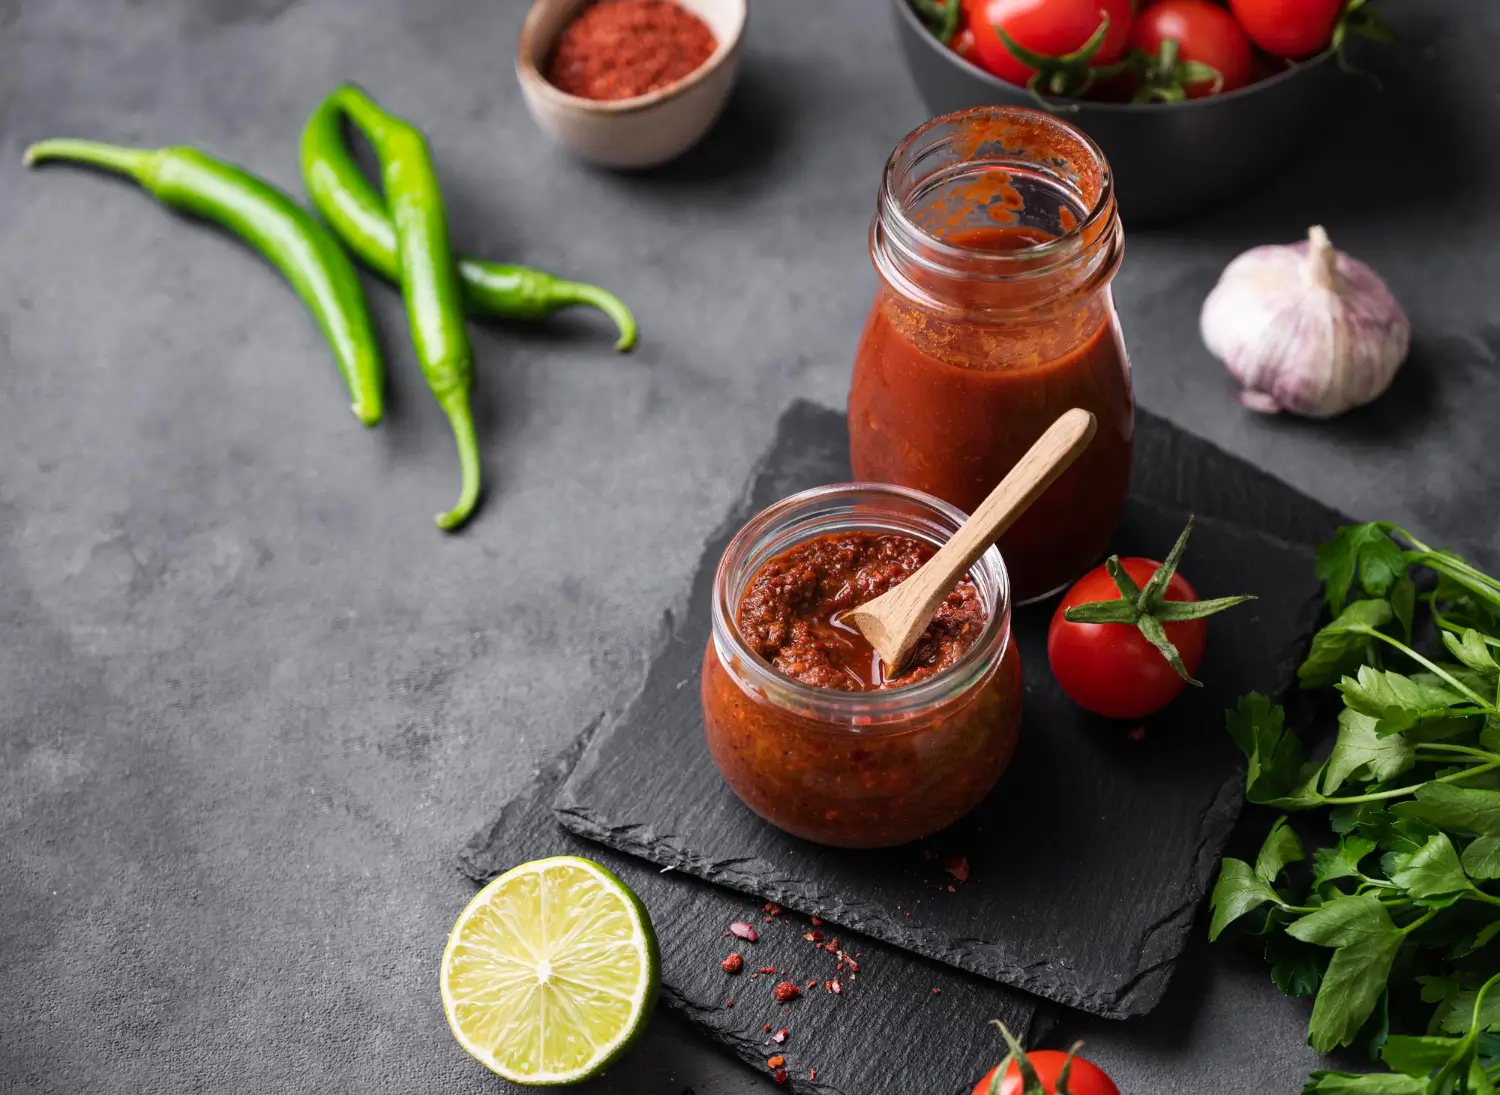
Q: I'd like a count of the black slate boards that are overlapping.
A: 2